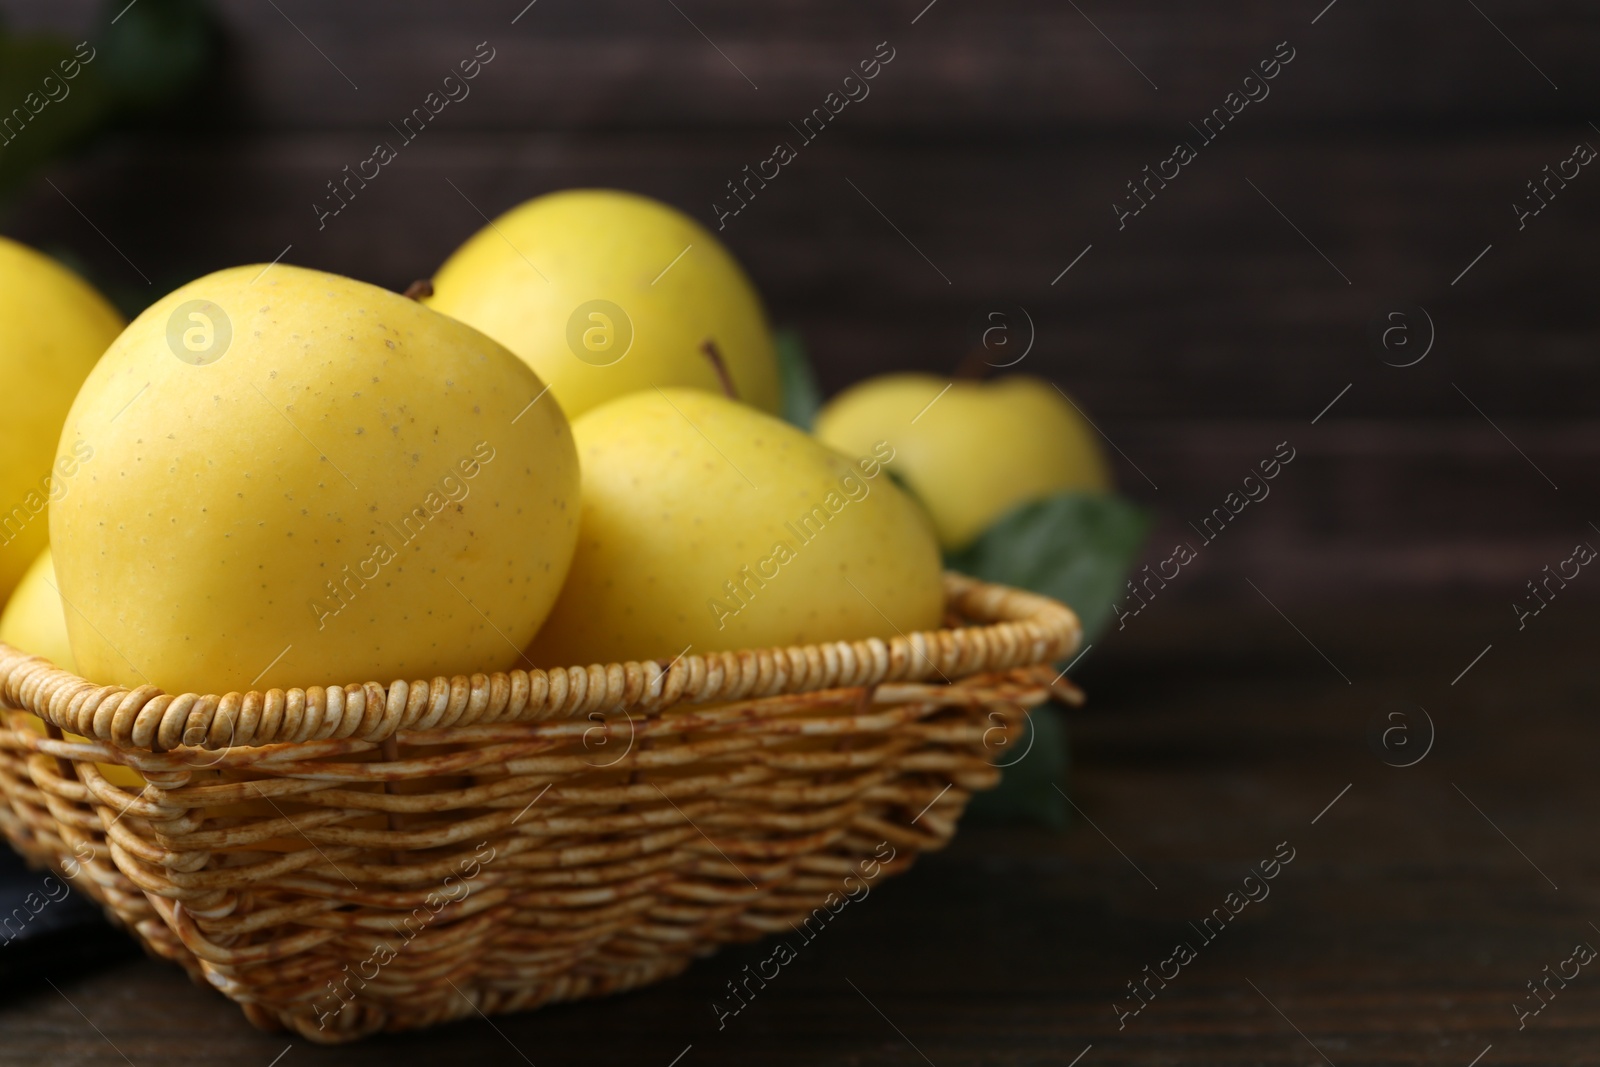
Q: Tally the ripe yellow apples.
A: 6